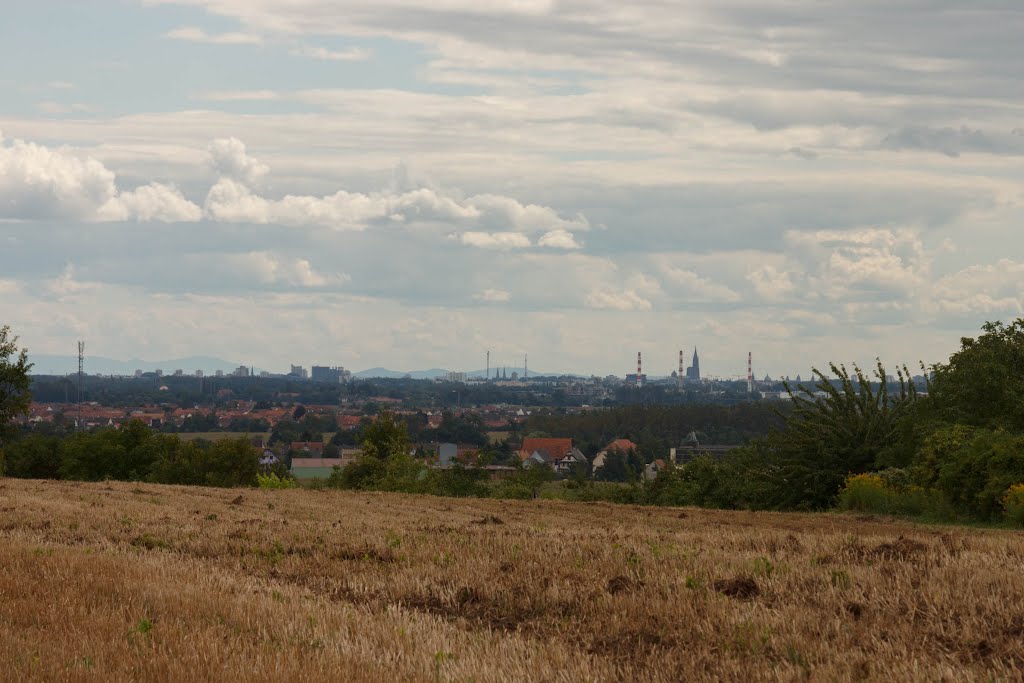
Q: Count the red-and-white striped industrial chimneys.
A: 3